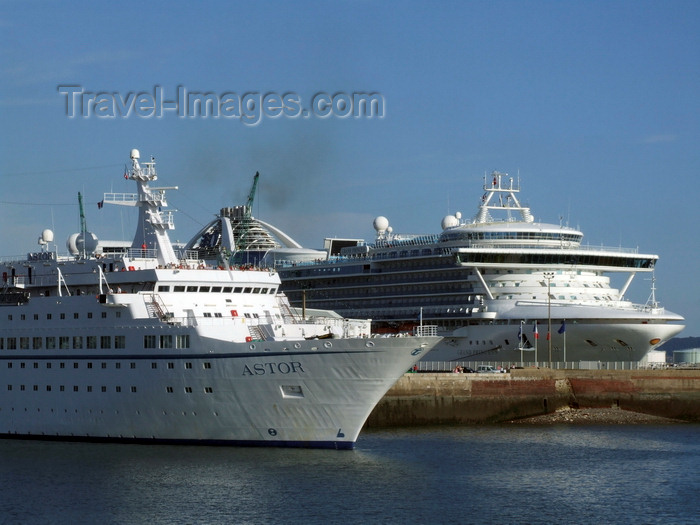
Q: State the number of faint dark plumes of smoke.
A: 1